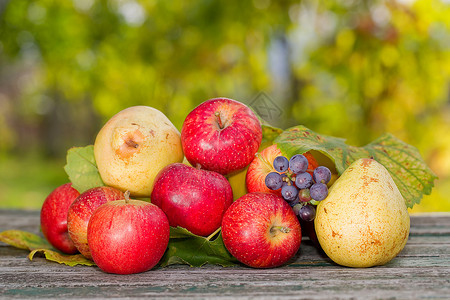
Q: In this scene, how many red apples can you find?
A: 7